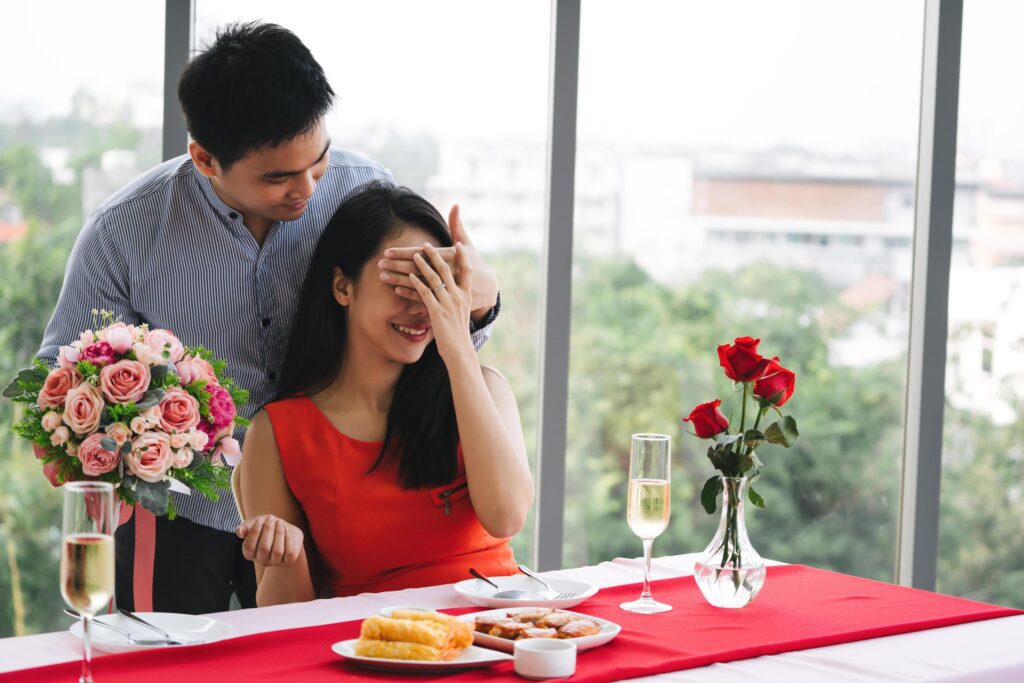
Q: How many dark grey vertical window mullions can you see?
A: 3